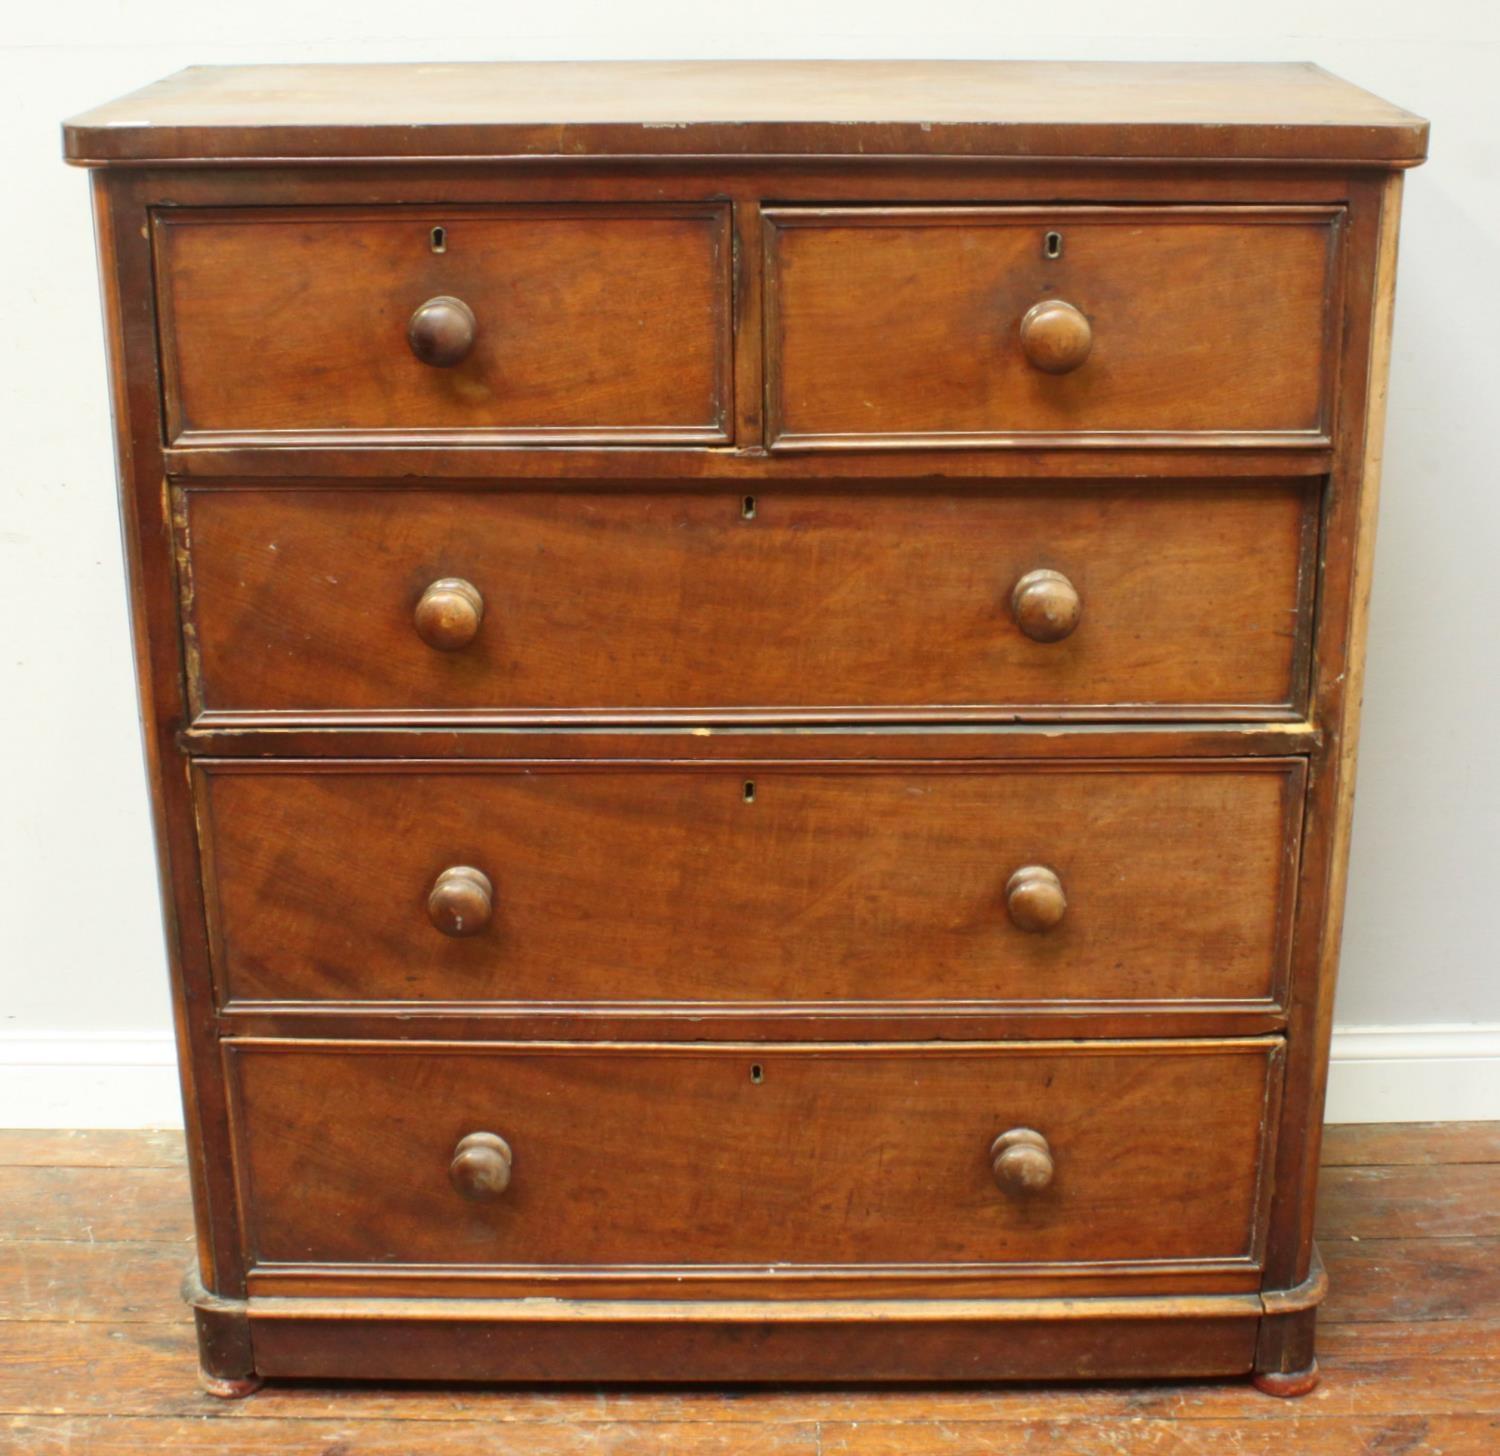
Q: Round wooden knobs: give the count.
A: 8